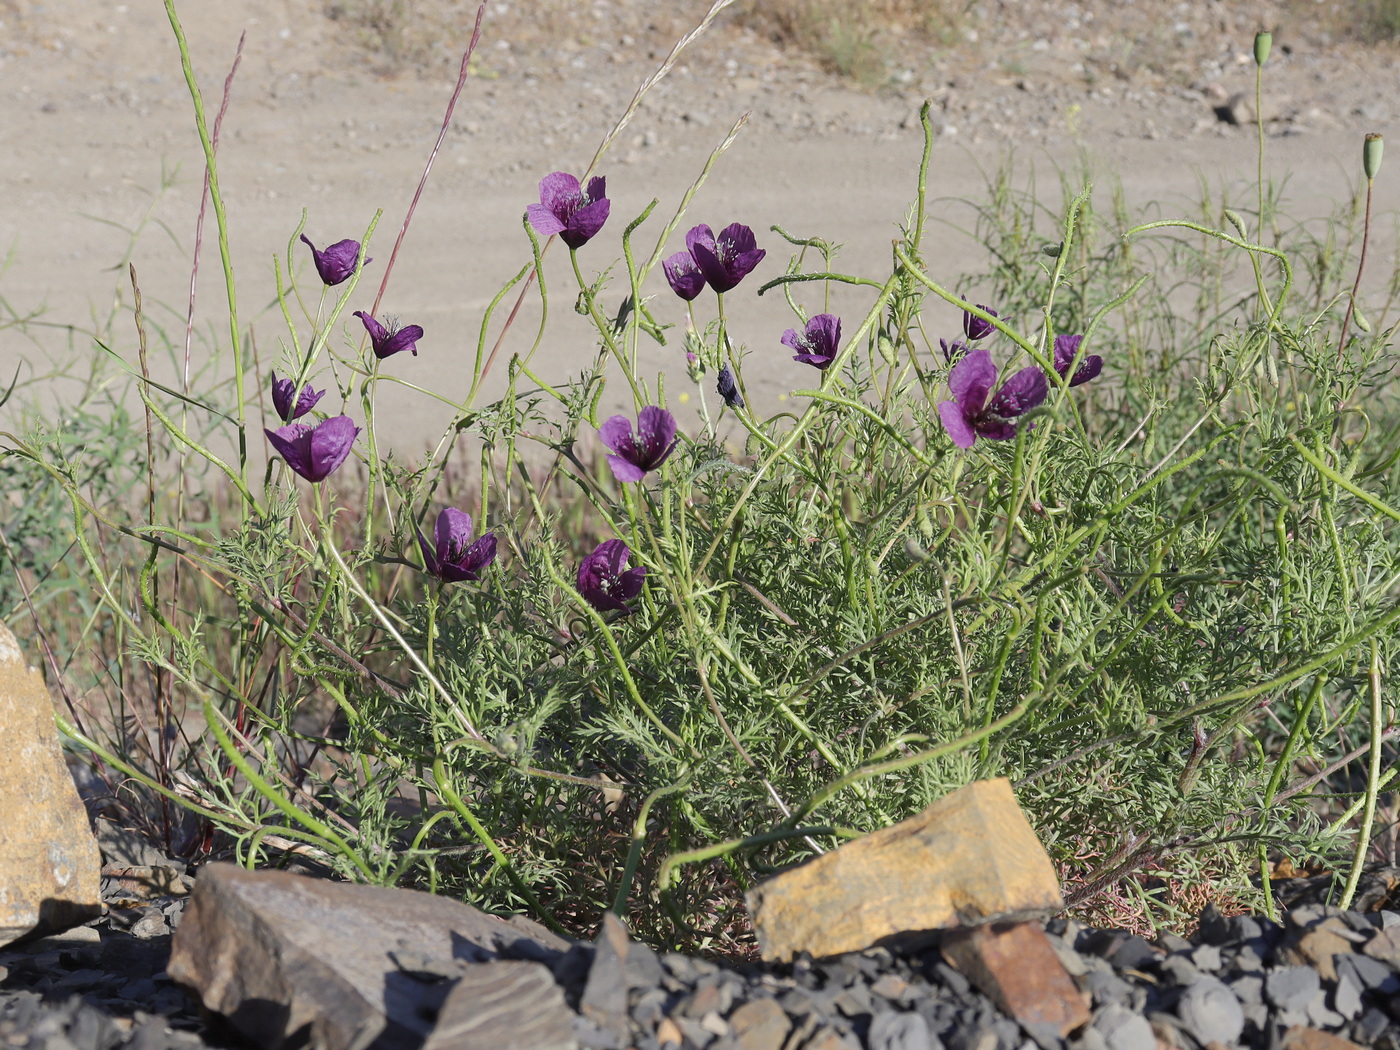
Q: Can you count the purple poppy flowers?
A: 15